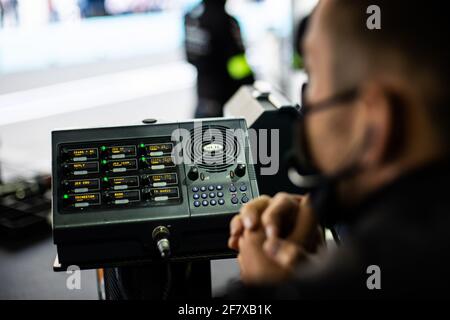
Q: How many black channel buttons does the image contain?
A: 12